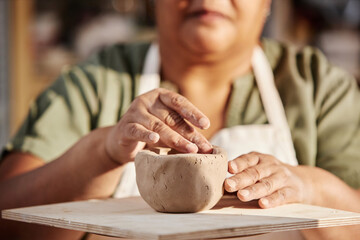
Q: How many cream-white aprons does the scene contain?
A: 1